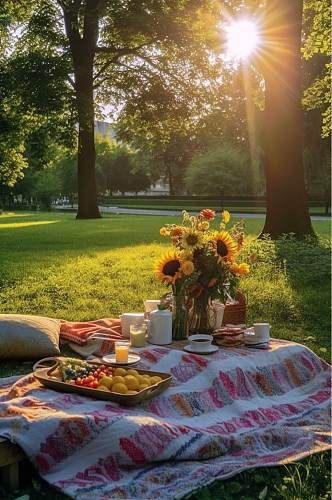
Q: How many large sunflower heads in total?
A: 2